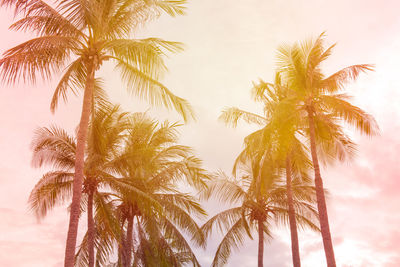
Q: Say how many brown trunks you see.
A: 6